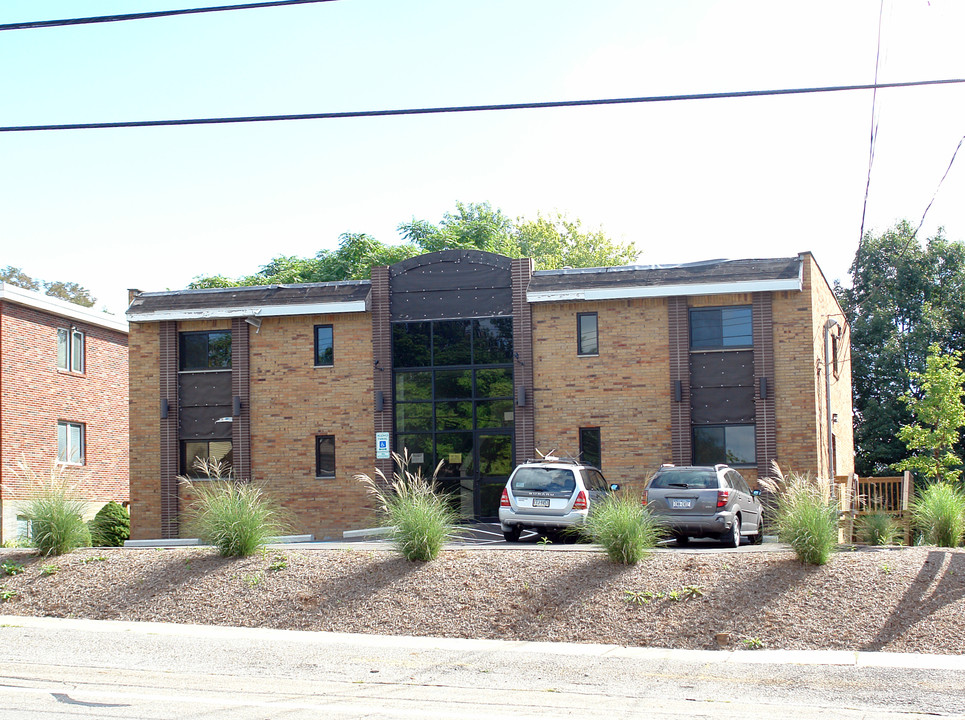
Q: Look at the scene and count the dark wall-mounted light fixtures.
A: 6